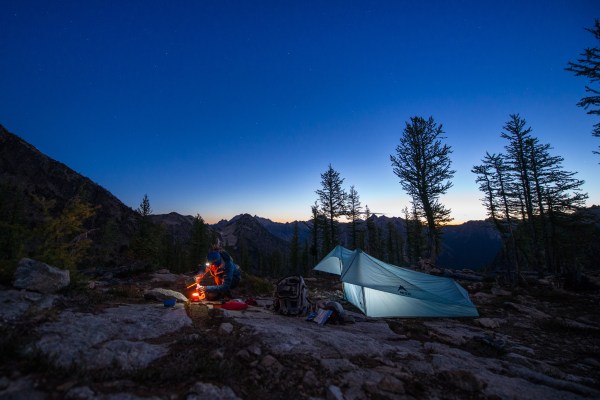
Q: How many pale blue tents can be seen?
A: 1